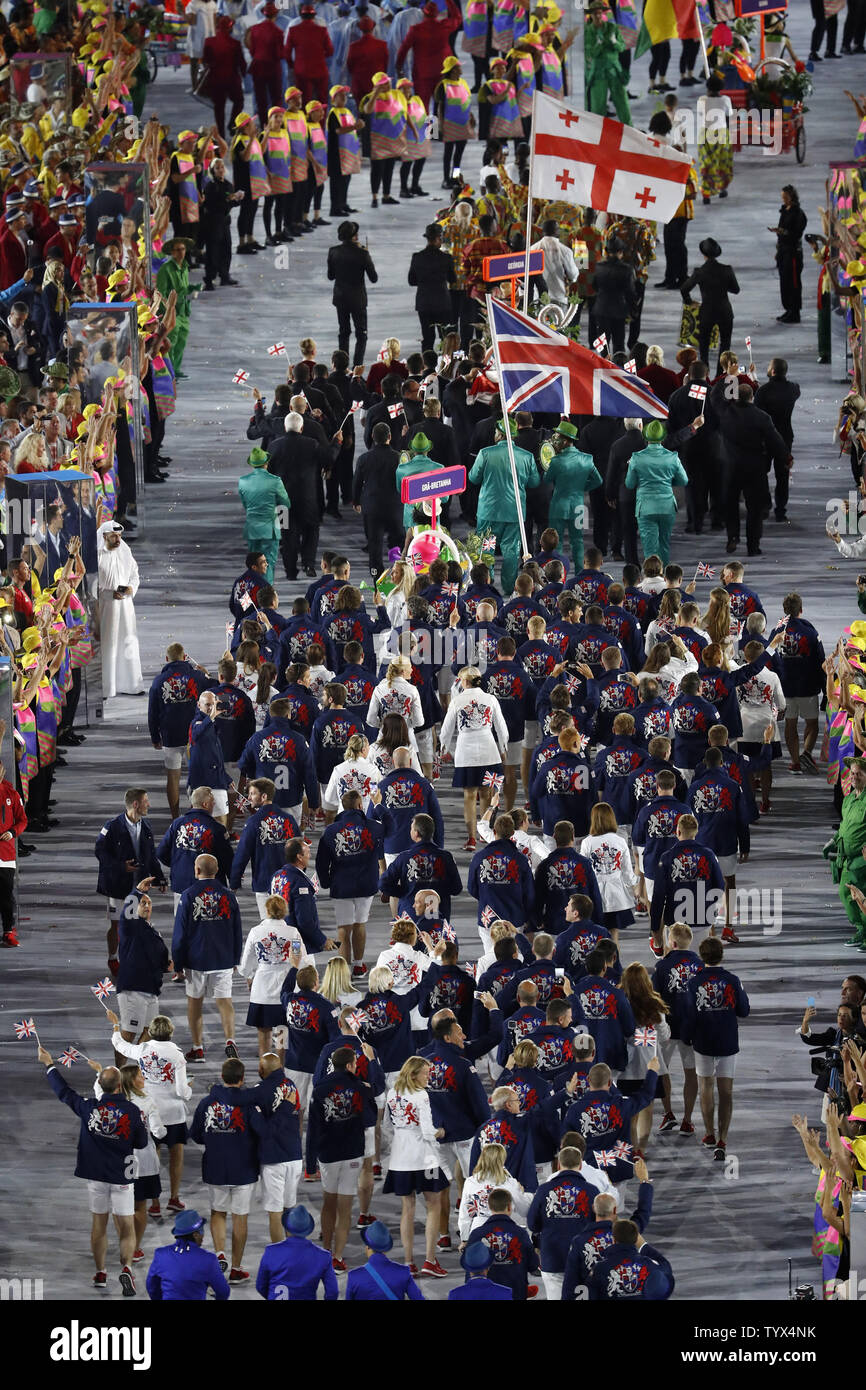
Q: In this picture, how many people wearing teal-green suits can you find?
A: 5